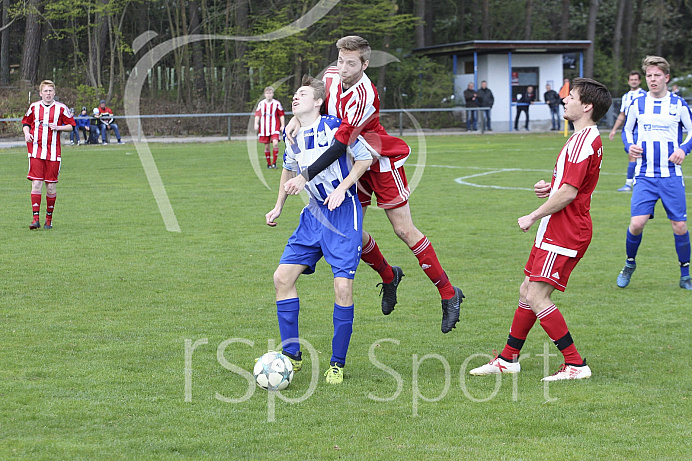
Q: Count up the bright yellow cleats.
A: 2